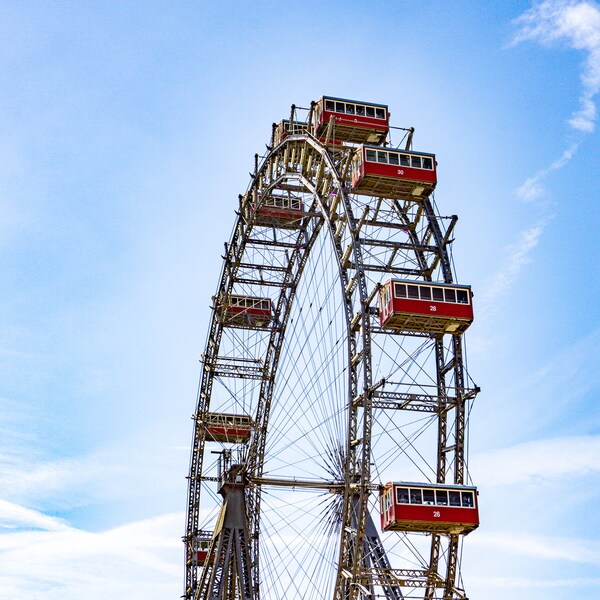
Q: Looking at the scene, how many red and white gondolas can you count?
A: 9